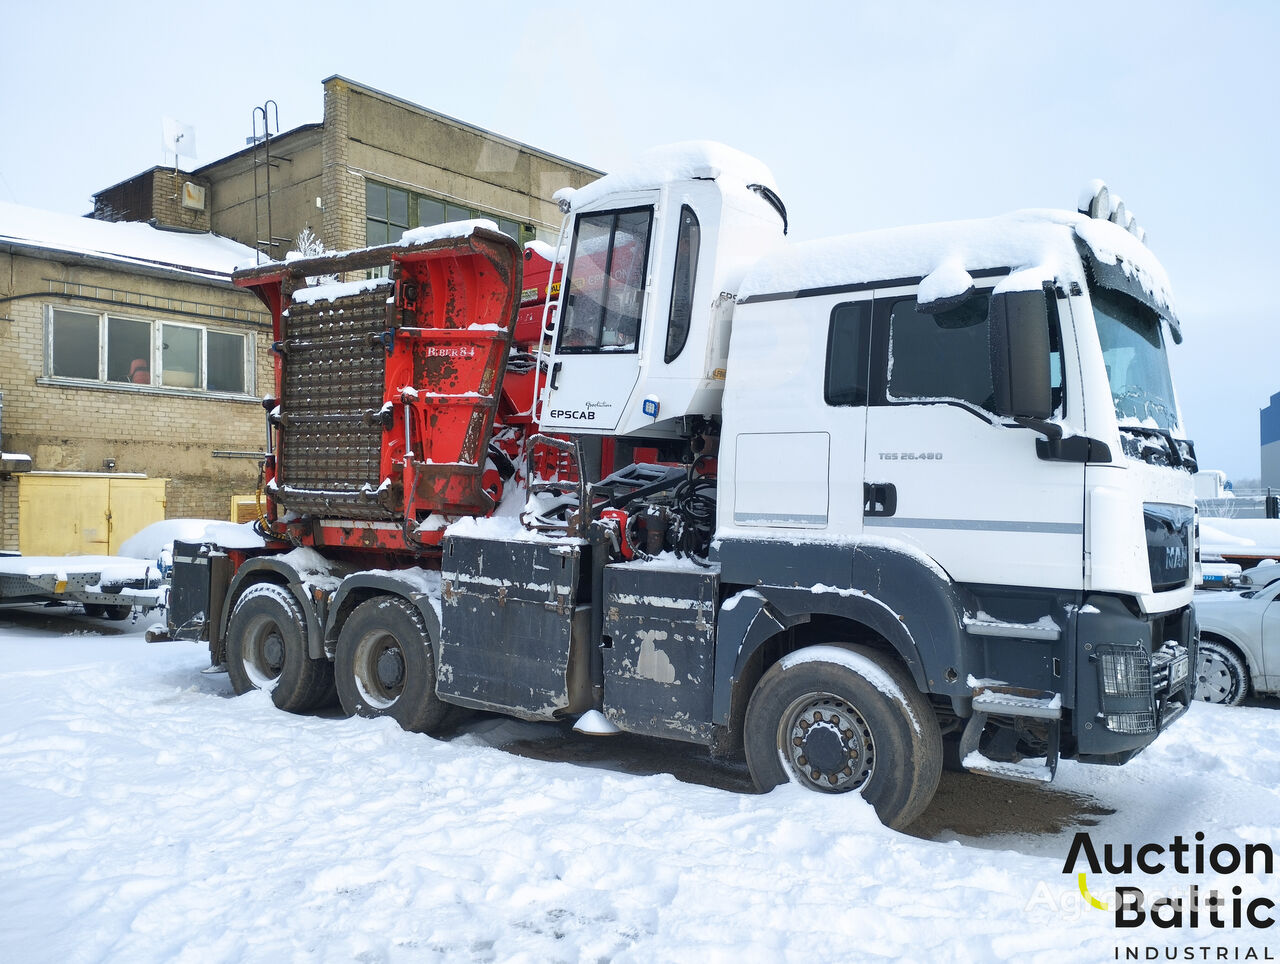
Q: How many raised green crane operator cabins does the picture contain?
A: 0